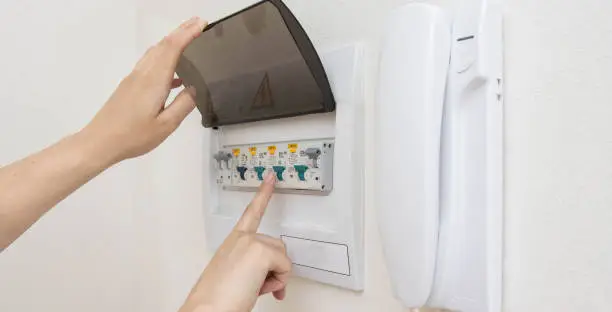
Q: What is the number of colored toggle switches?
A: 4